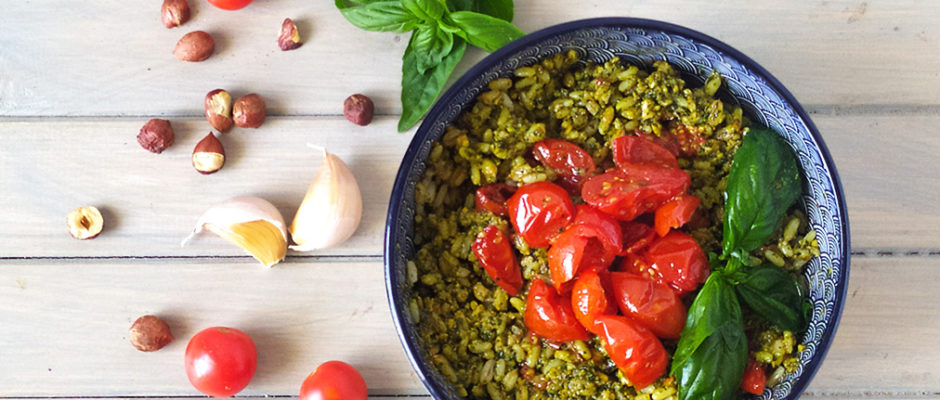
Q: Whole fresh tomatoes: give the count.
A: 3